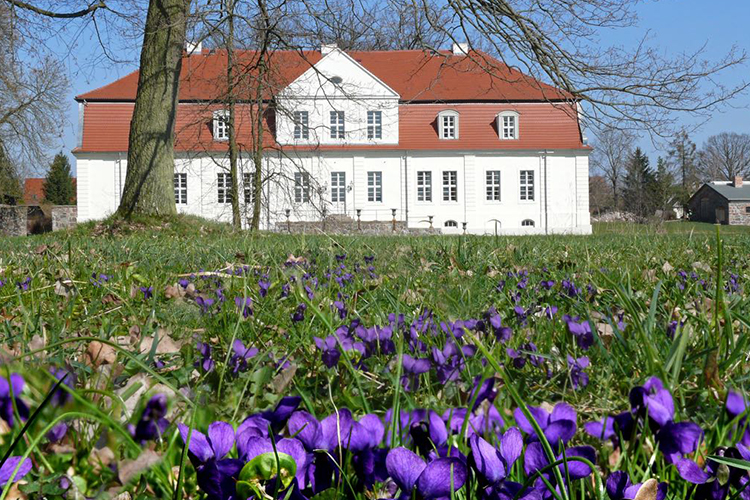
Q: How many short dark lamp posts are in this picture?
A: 6